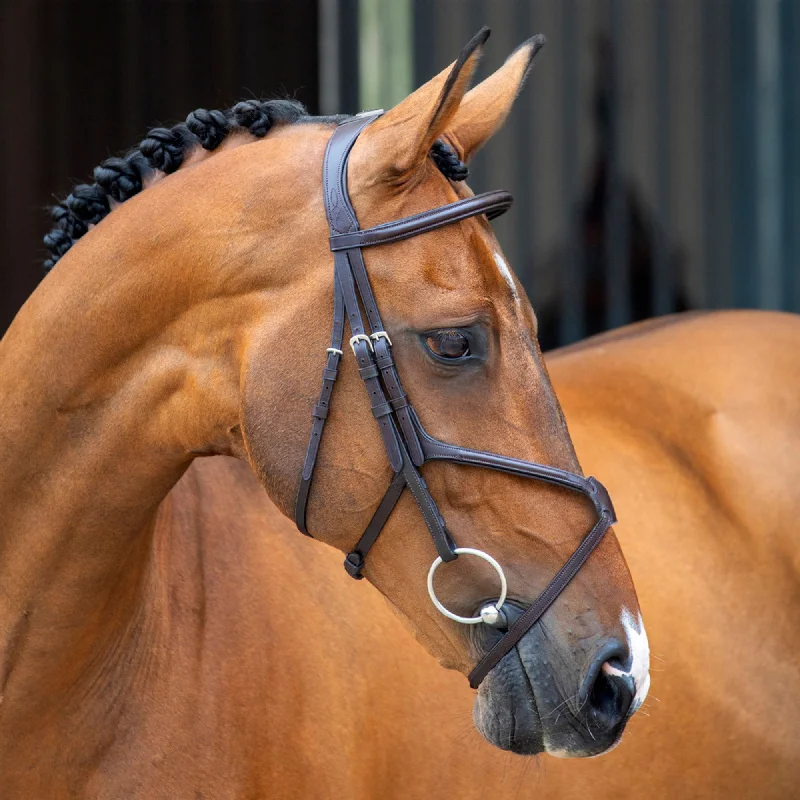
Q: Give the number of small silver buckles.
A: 3